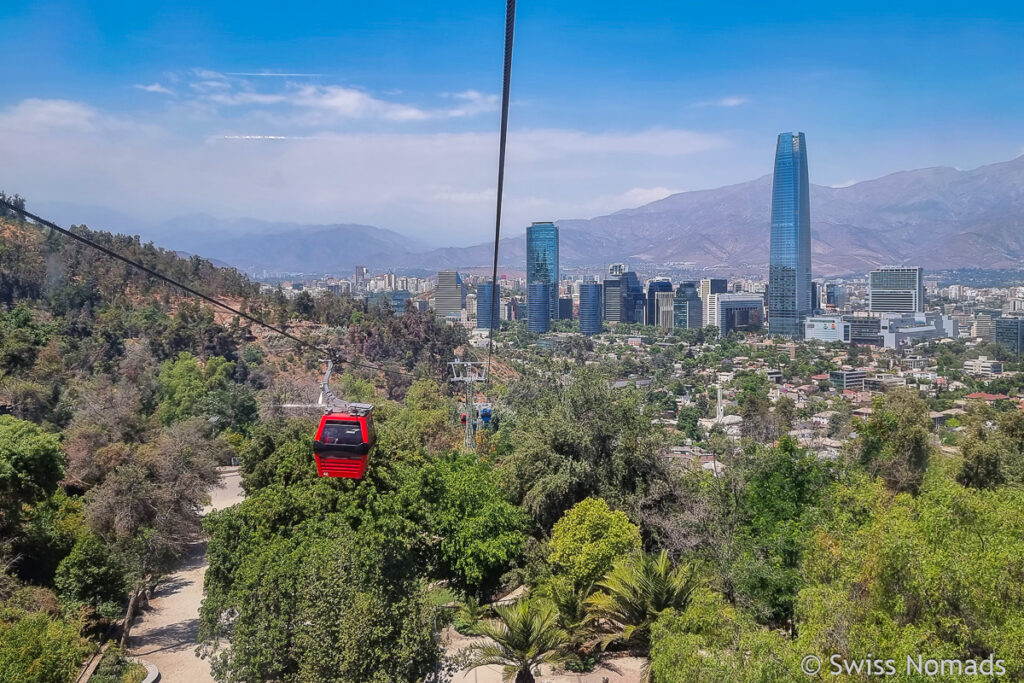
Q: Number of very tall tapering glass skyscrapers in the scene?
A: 1